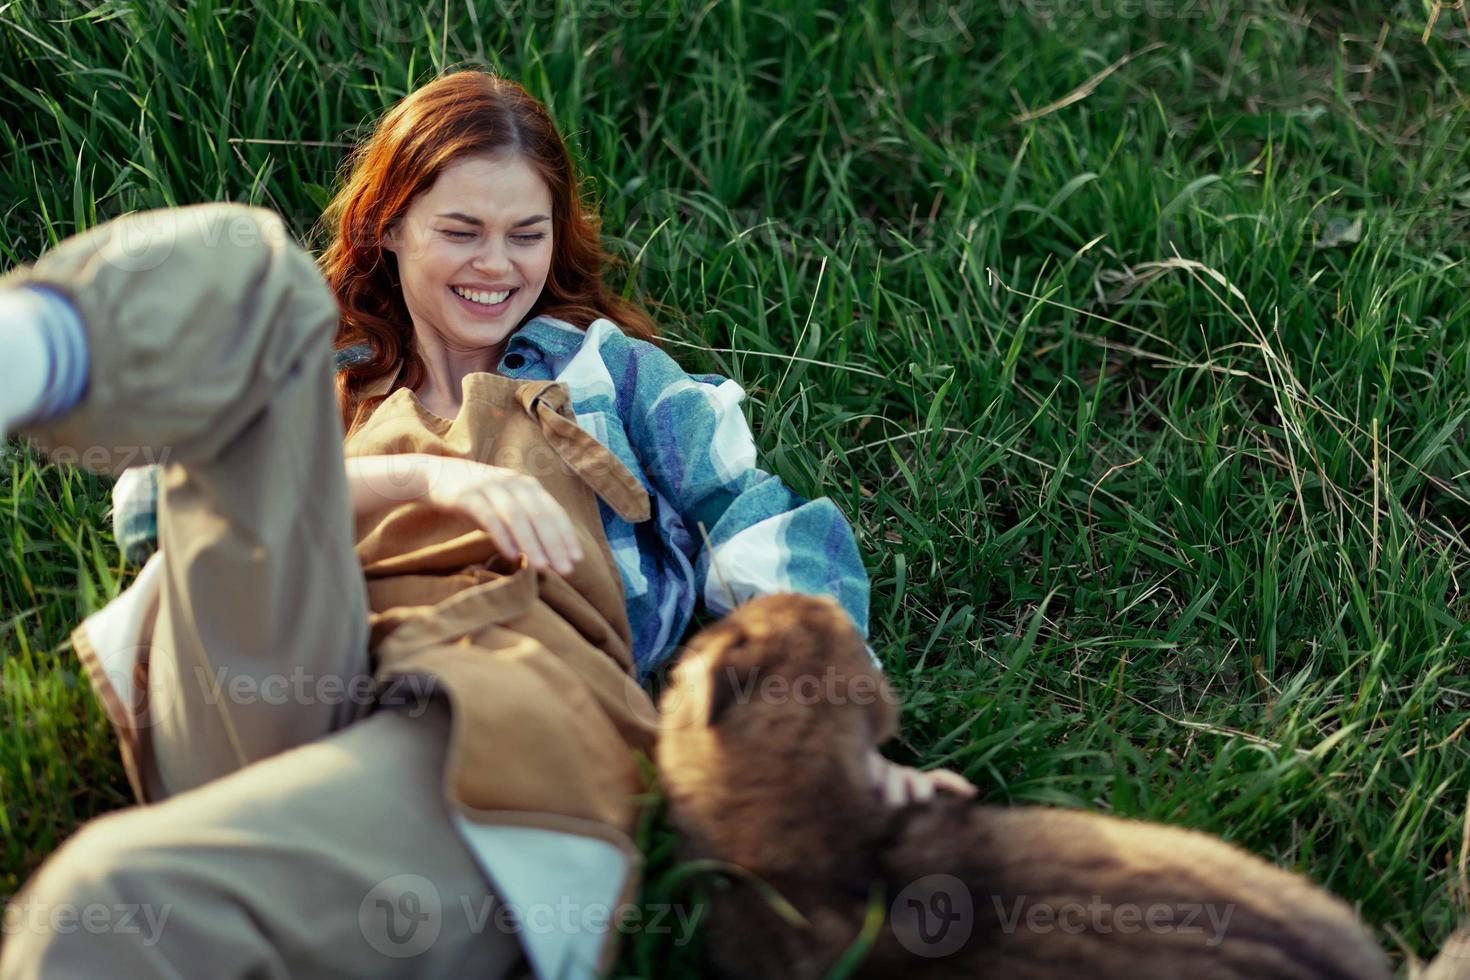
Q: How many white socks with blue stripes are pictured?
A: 1